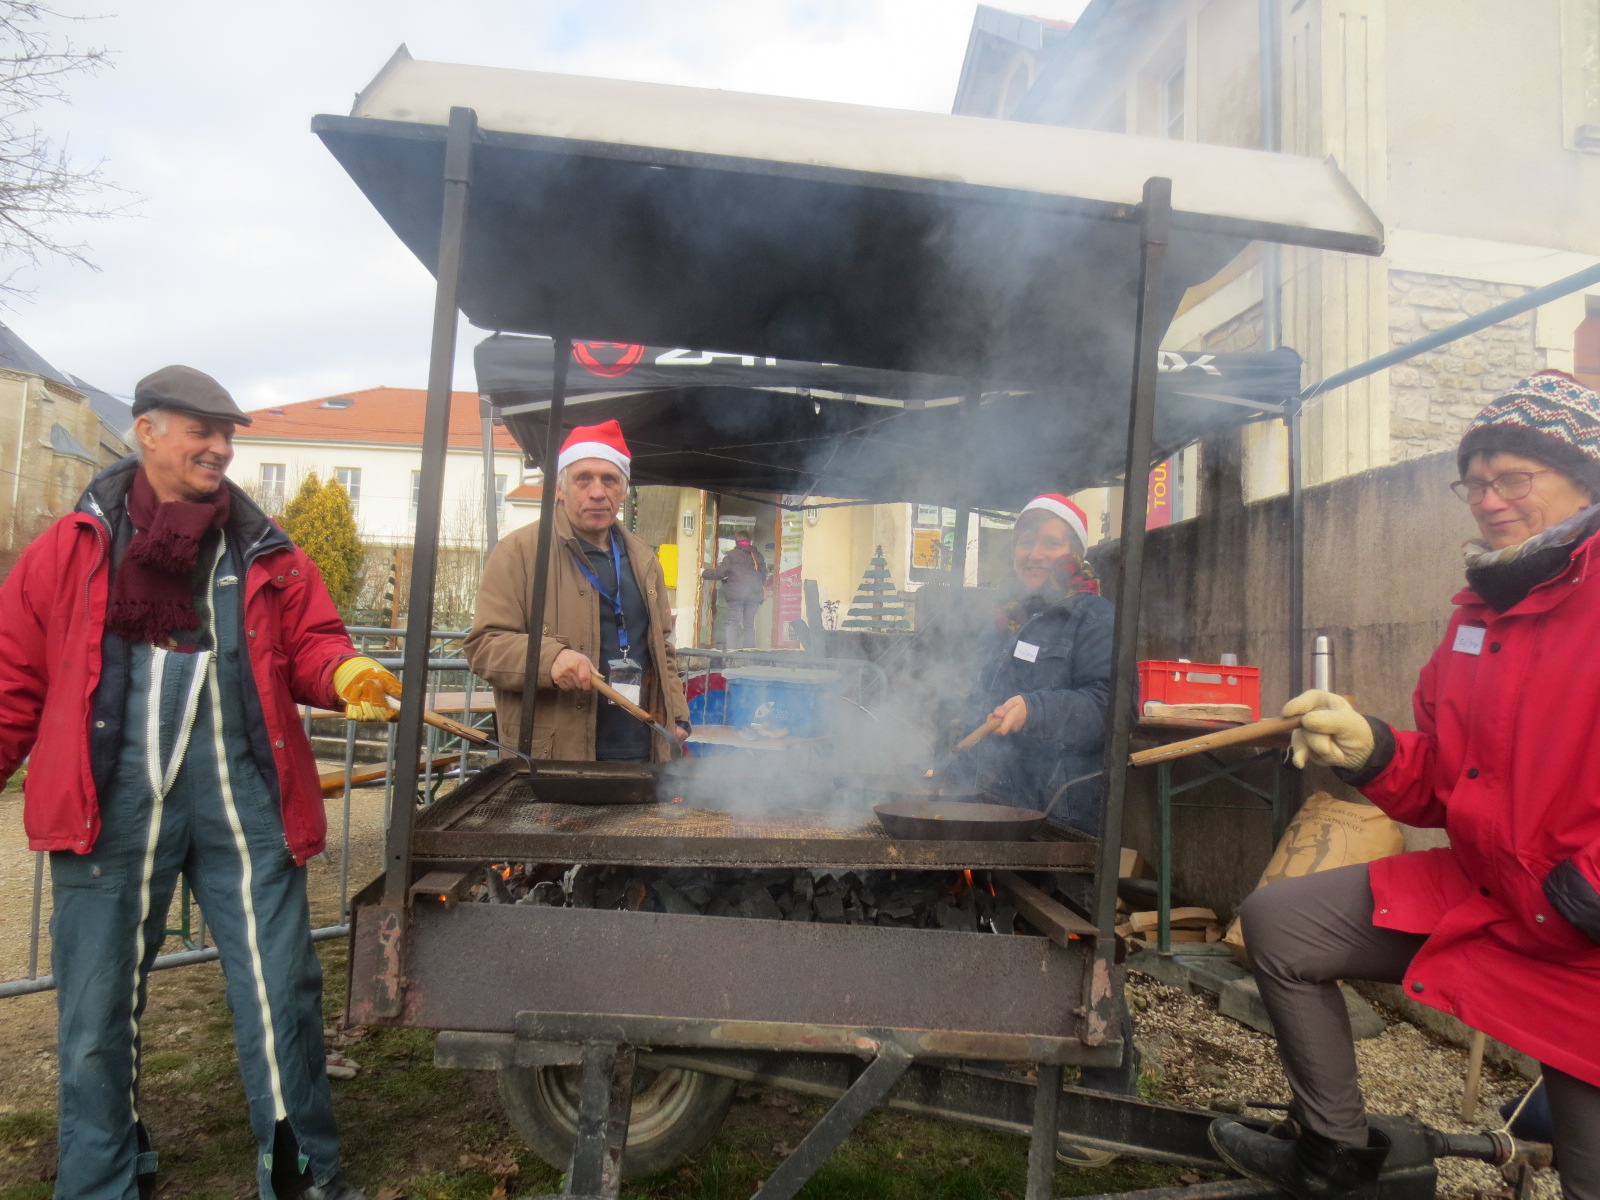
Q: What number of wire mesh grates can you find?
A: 1